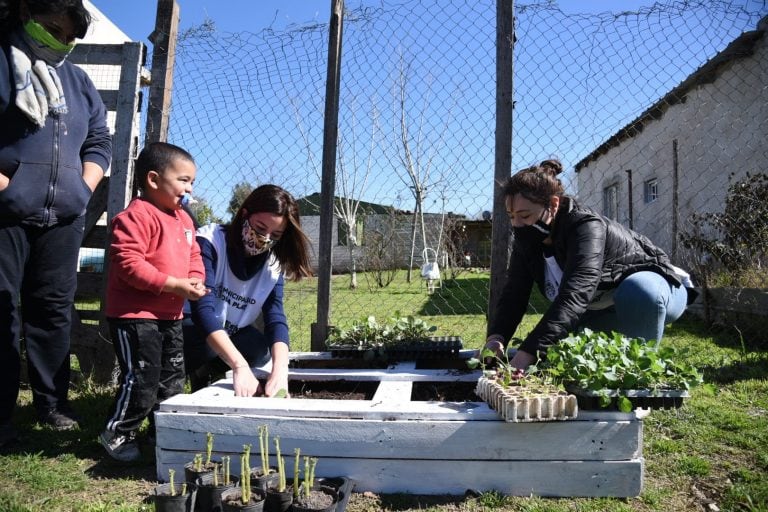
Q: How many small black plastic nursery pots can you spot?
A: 7